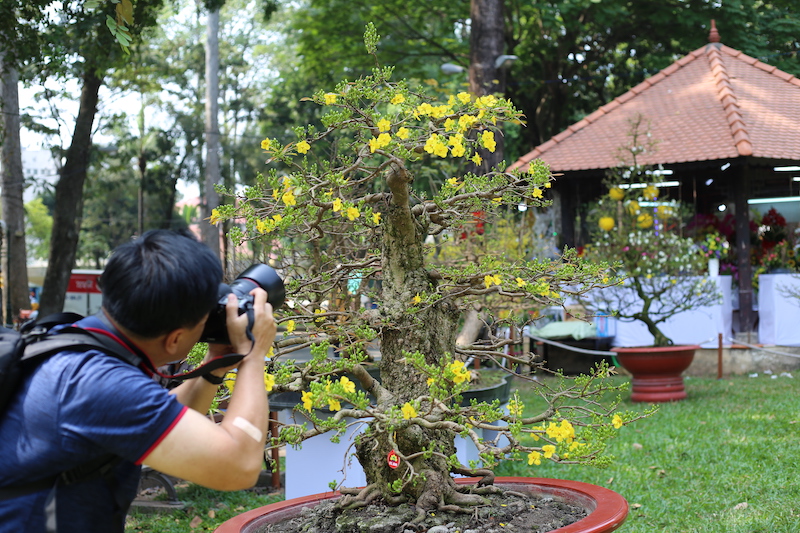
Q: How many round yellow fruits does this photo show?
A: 6